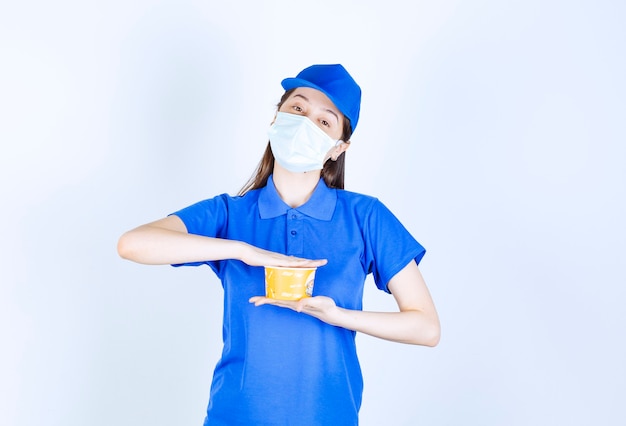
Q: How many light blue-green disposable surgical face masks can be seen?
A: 1